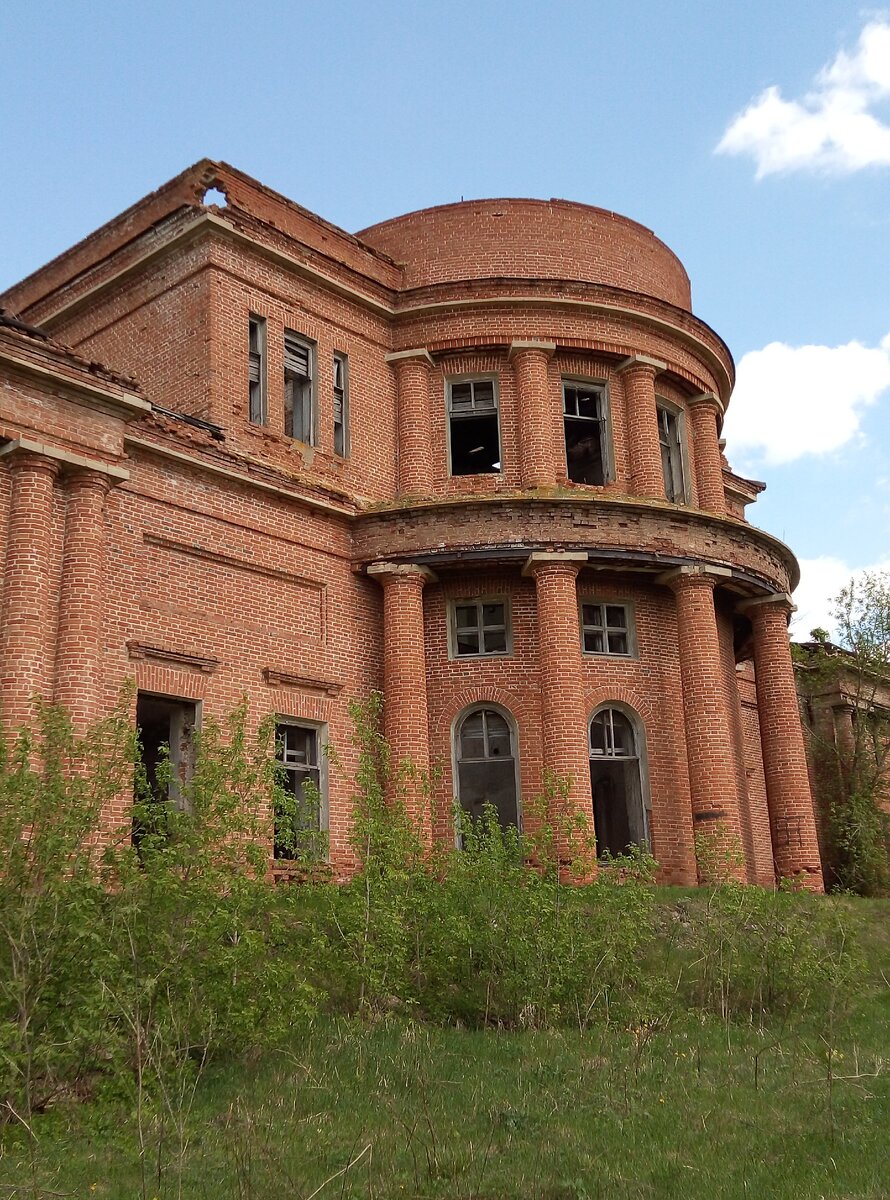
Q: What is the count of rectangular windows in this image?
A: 10